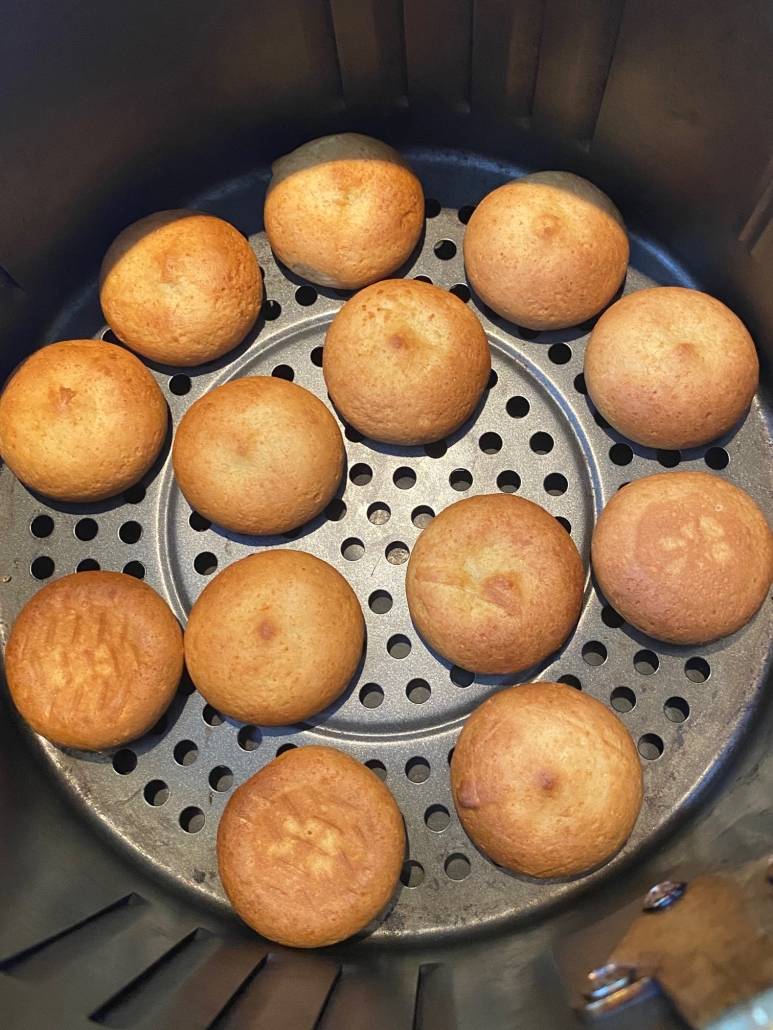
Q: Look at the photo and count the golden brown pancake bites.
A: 13